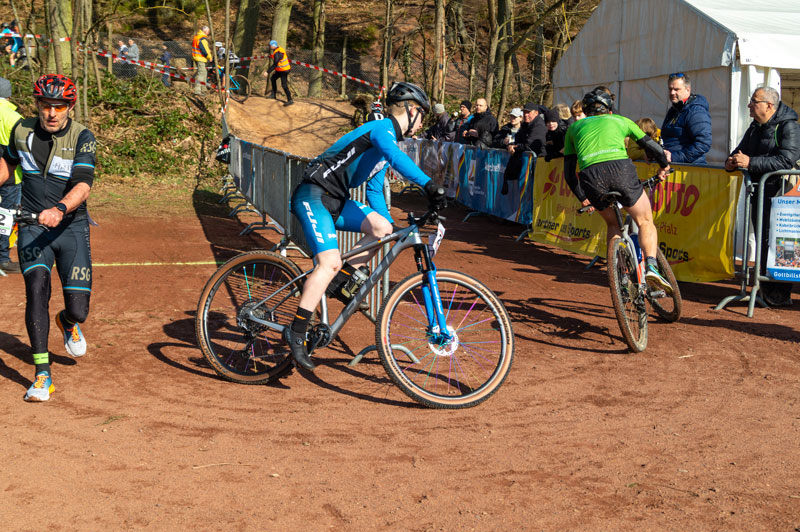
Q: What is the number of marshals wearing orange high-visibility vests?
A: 2